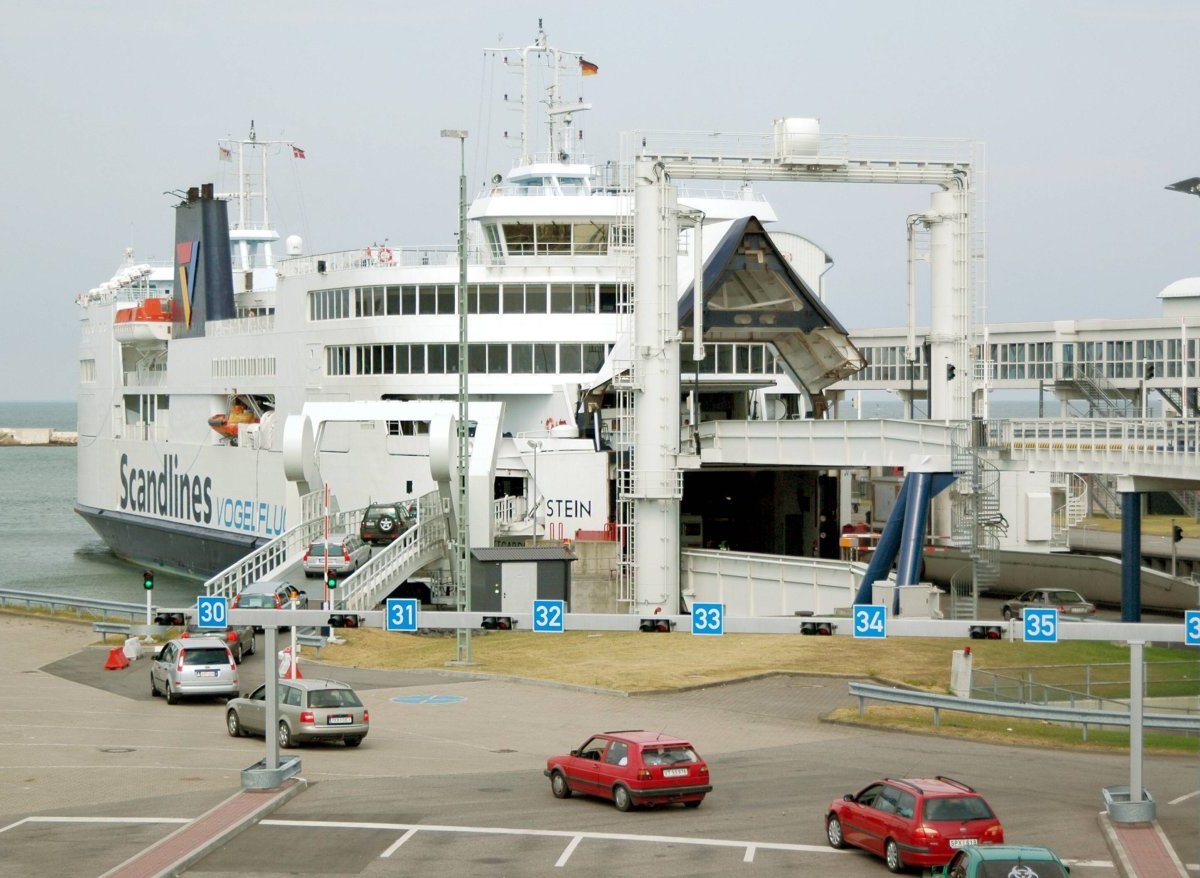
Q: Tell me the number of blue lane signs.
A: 7